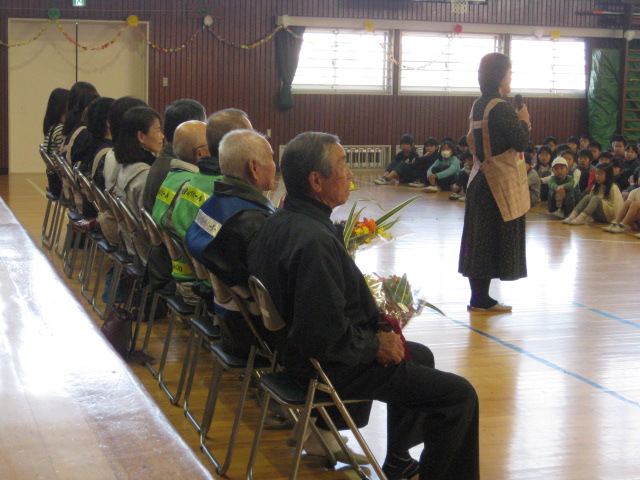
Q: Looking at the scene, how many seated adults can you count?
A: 10